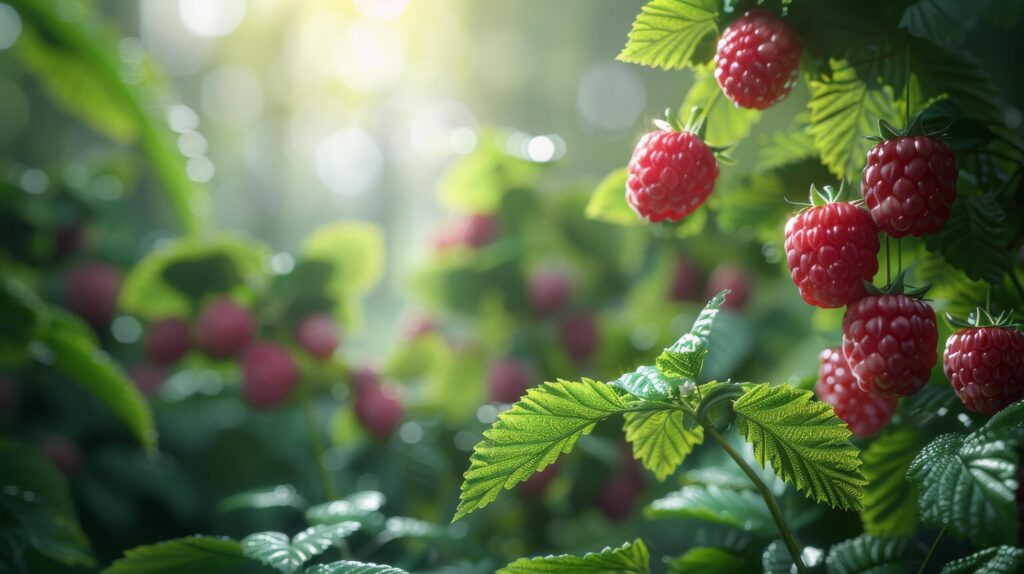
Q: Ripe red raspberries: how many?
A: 7